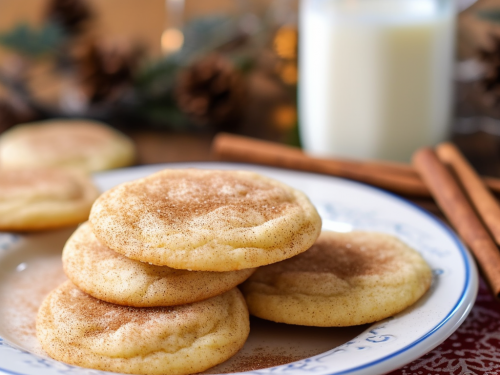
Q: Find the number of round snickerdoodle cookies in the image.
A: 6